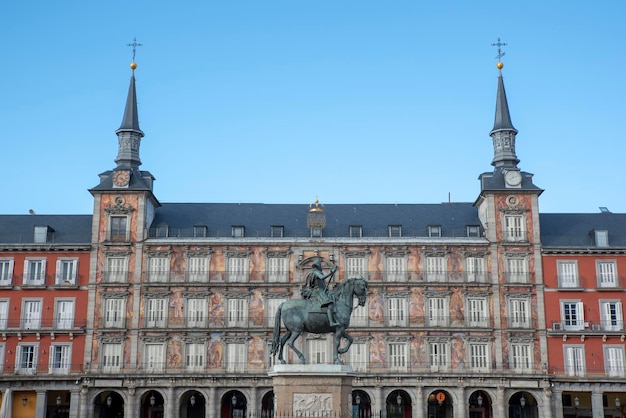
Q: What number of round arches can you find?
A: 10